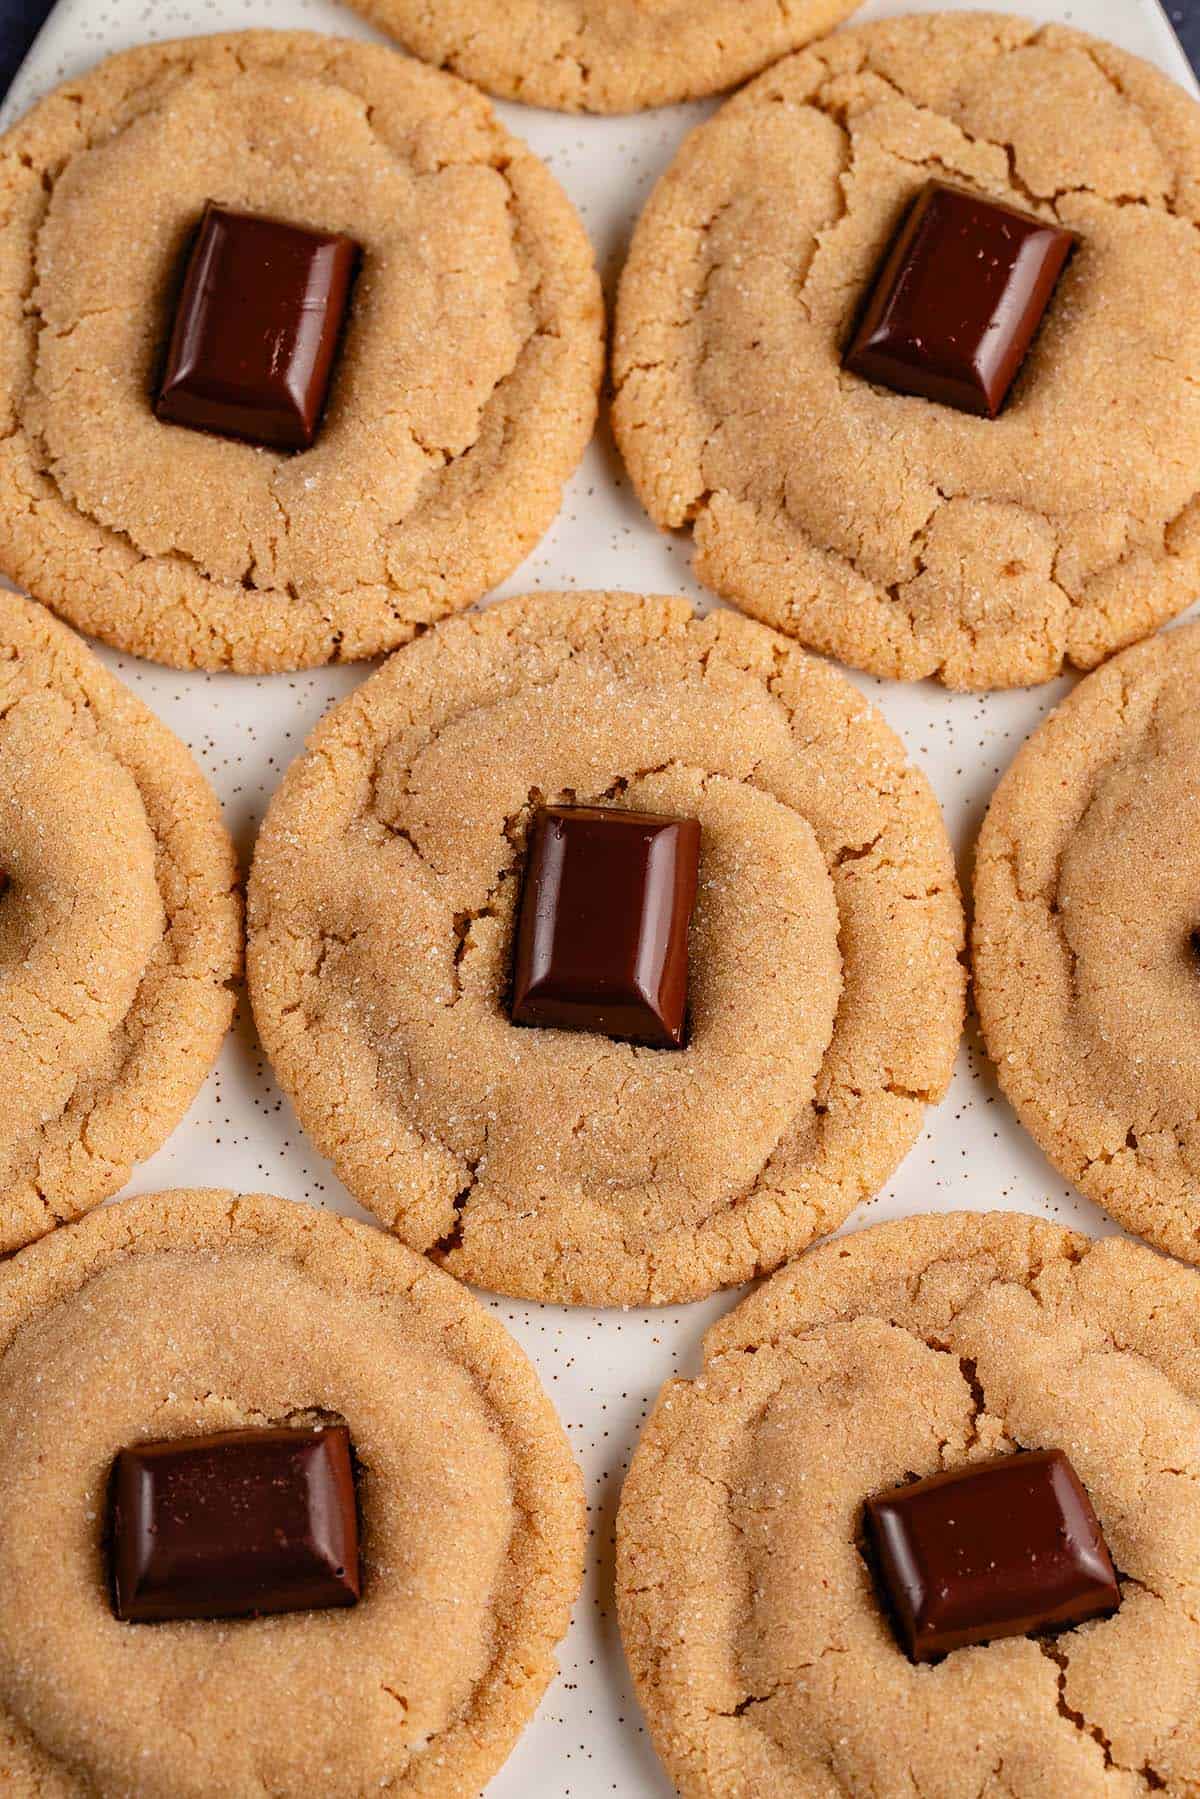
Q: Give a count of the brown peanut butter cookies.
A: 8